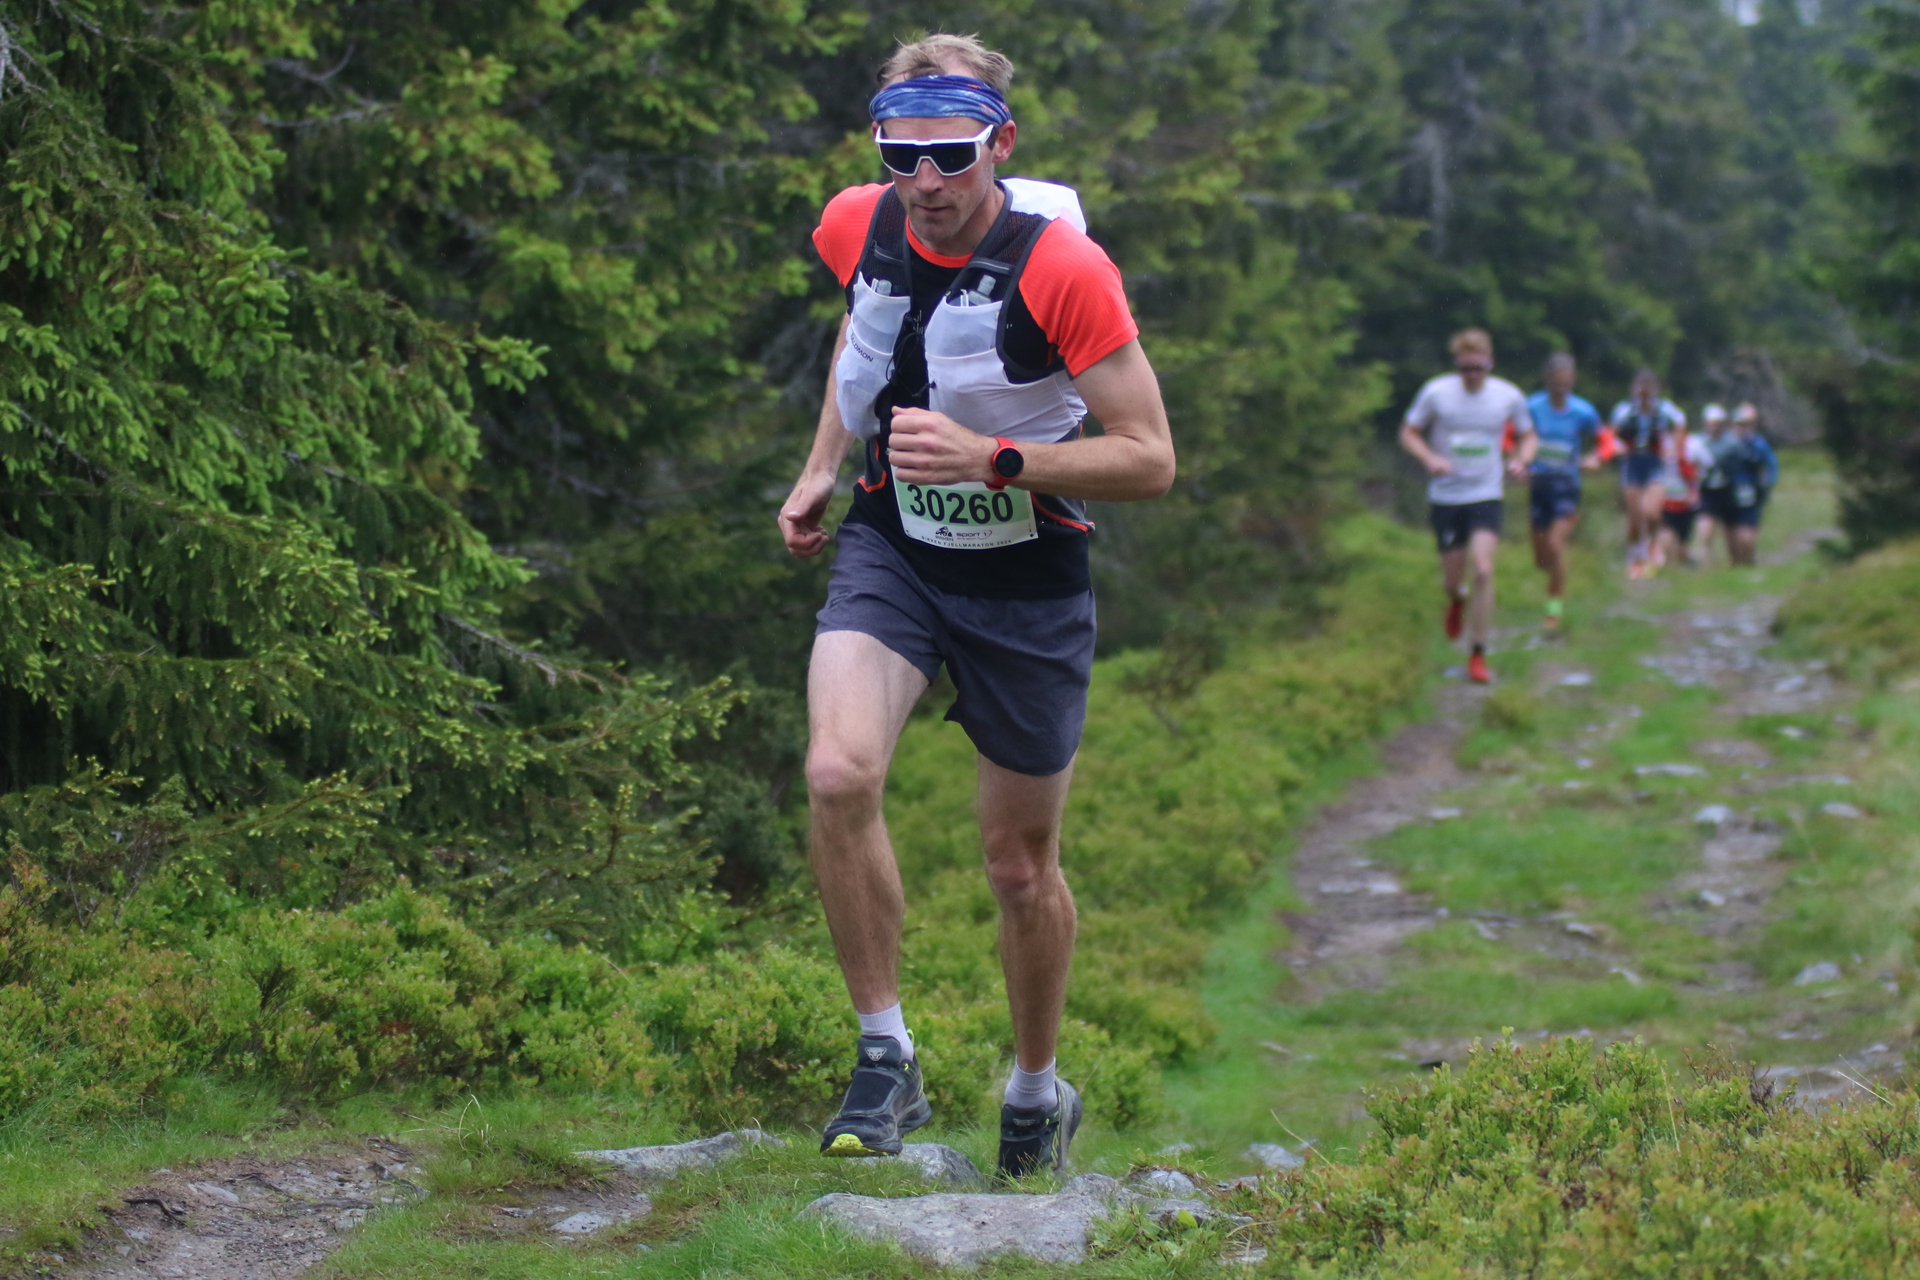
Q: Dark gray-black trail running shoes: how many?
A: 2